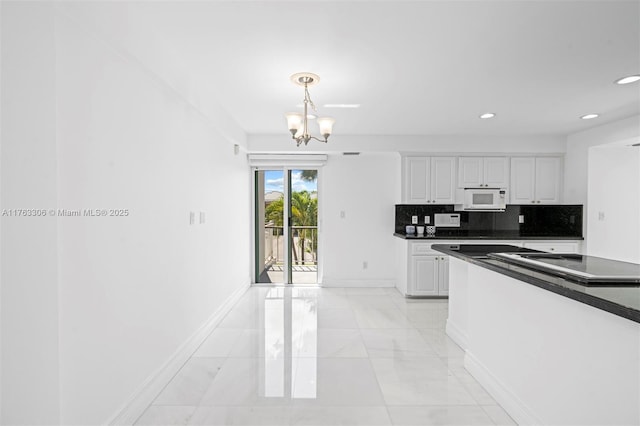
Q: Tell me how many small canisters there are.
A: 3